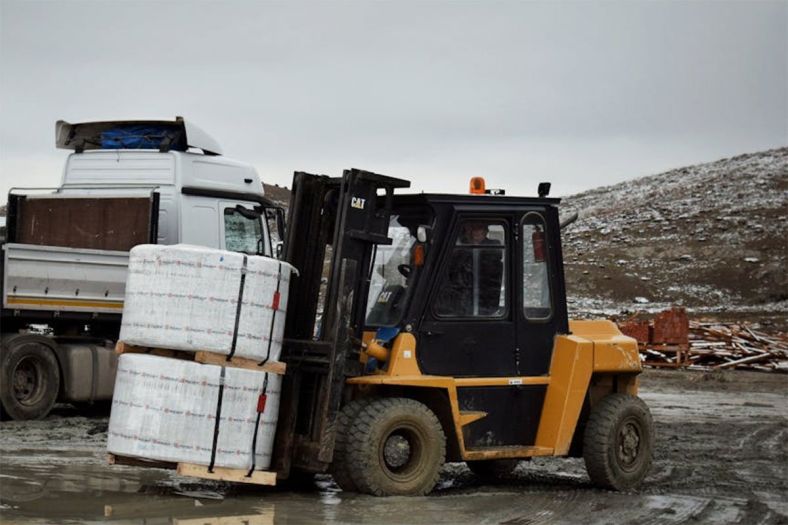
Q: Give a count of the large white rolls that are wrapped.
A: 2